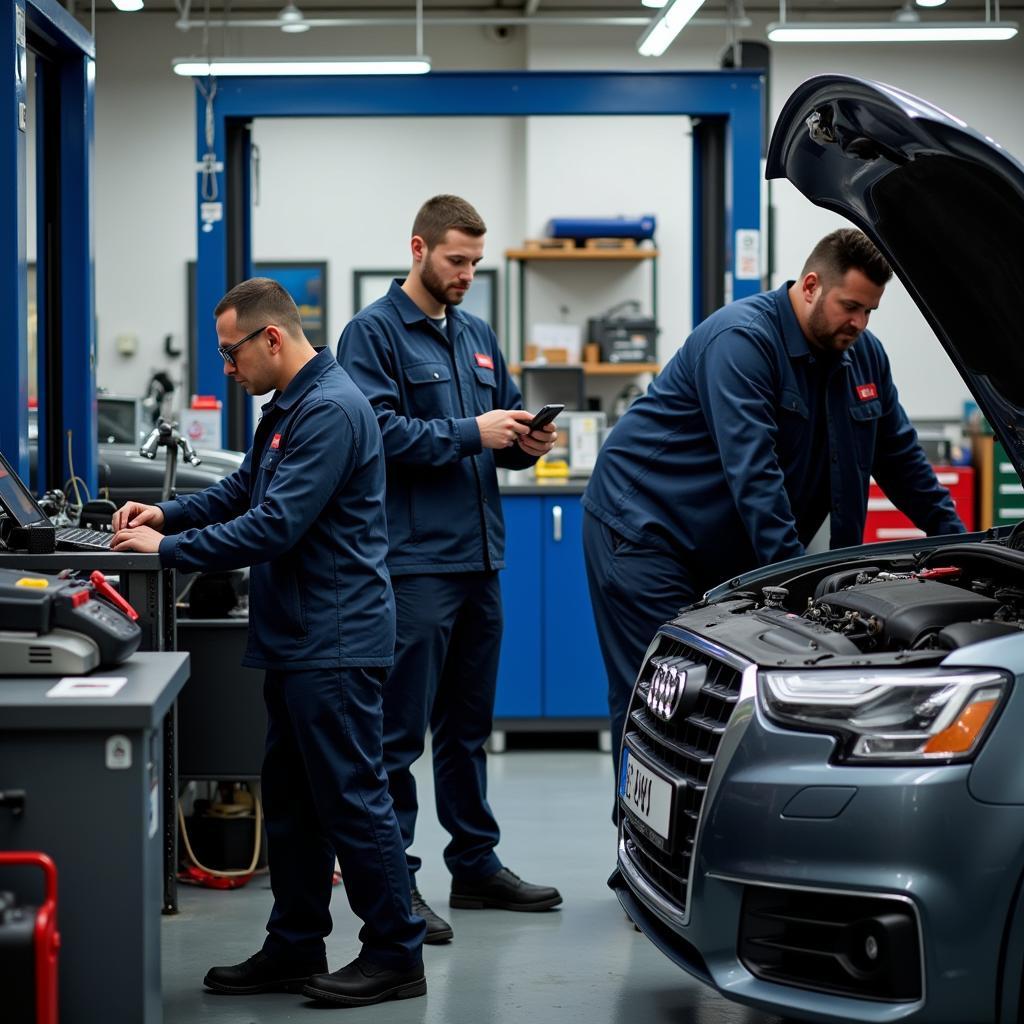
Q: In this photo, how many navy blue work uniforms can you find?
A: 3